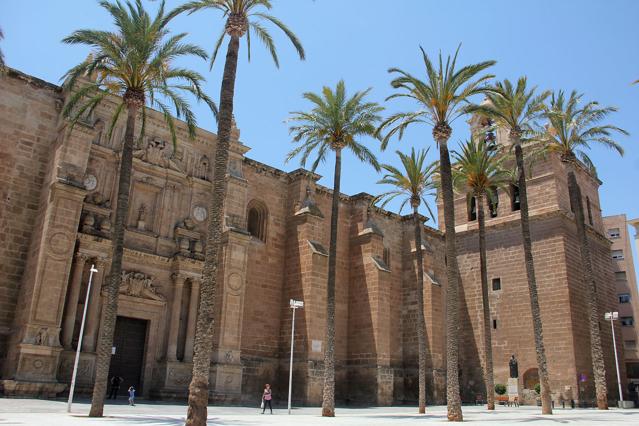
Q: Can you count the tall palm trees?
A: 8